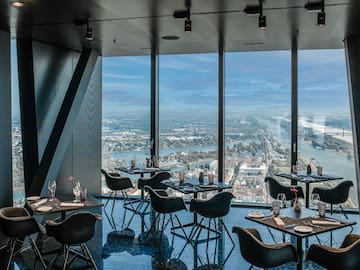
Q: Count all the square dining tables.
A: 5